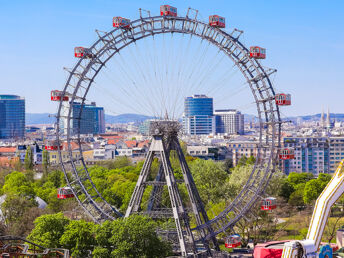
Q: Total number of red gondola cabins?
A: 12